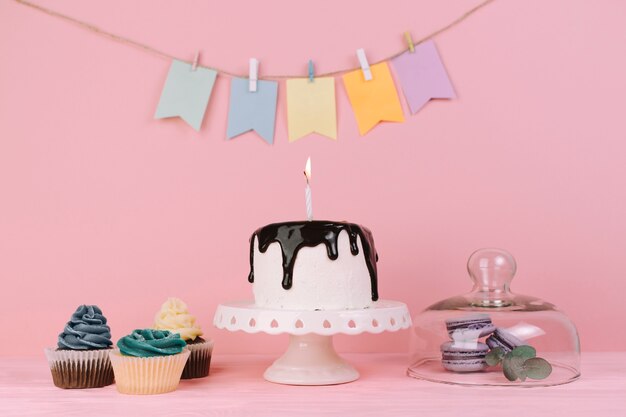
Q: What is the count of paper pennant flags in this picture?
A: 5